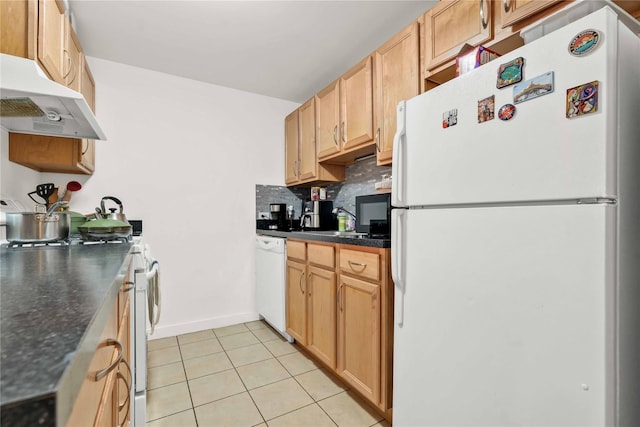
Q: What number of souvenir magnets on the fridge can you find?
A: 7